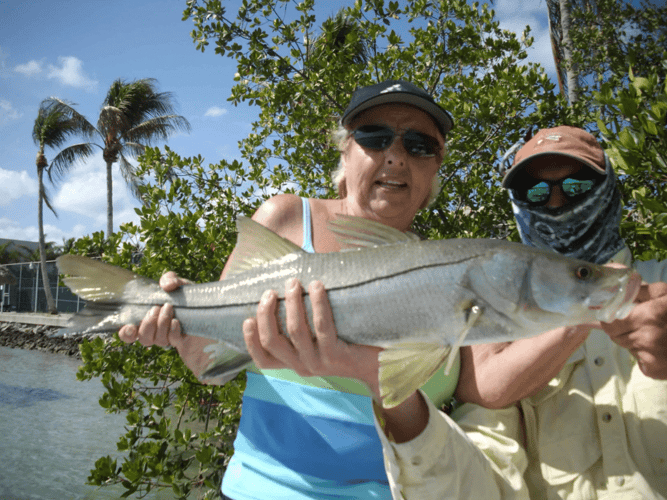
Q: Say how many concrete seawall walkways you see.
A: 1